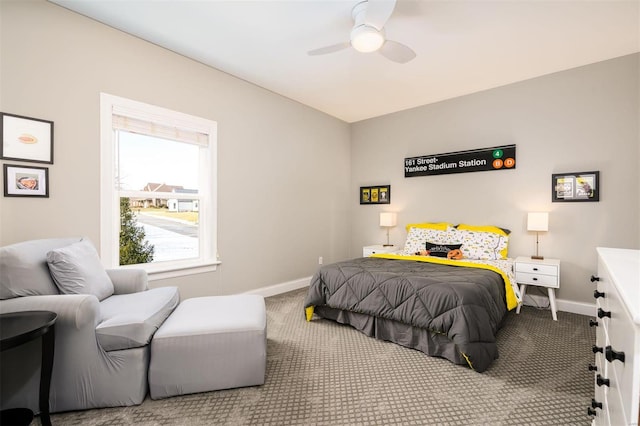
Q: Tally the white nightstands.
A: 2